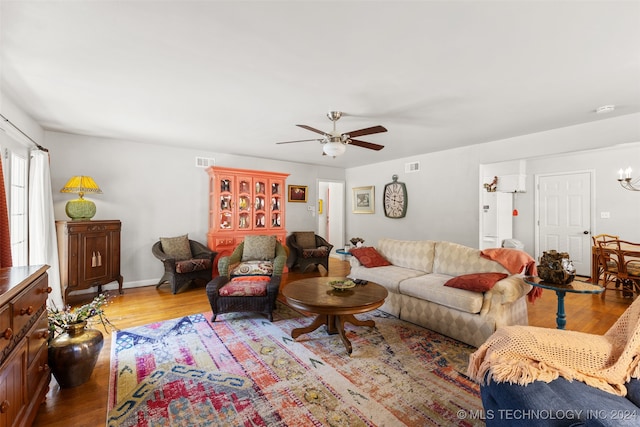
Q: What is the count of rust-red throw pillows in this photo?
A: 2